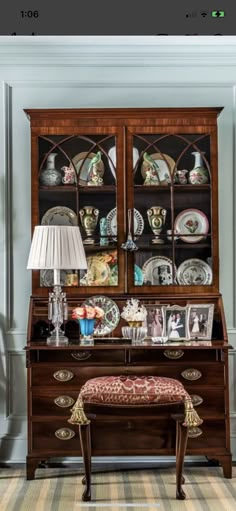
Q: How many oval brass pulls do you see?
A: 8